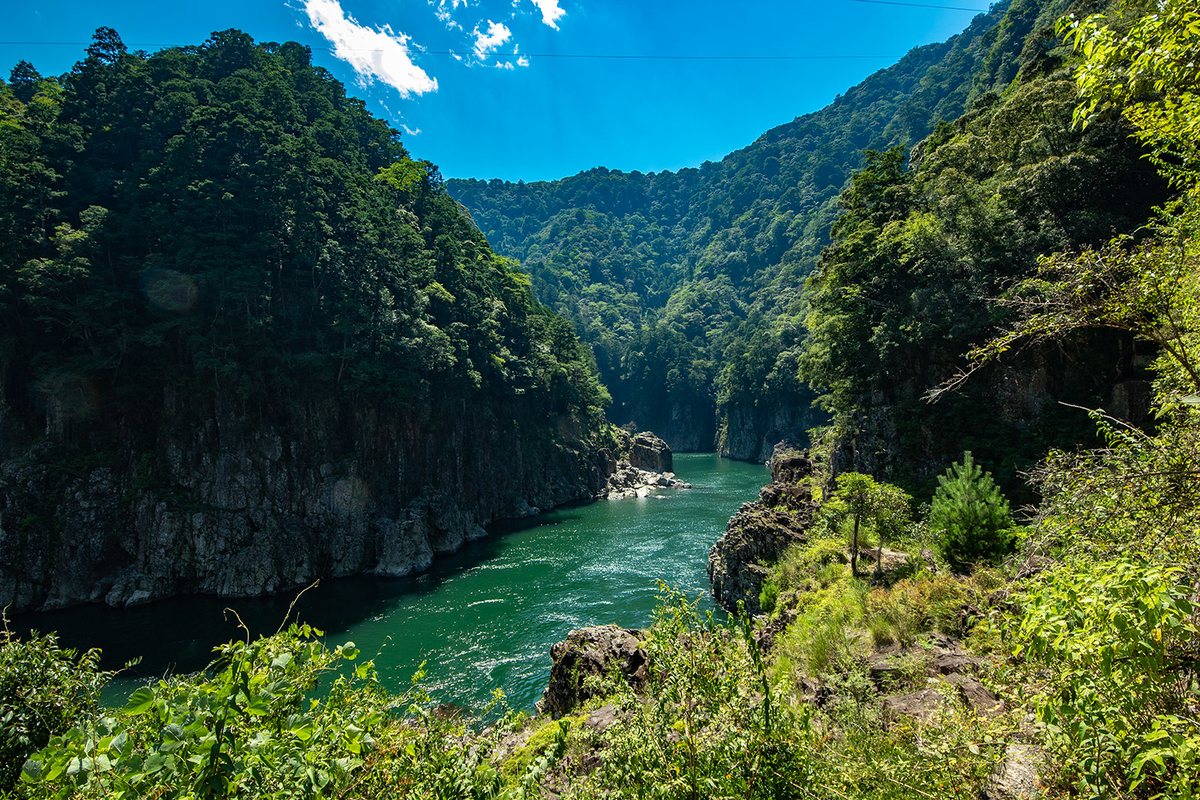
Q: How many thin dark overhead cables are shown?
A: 2